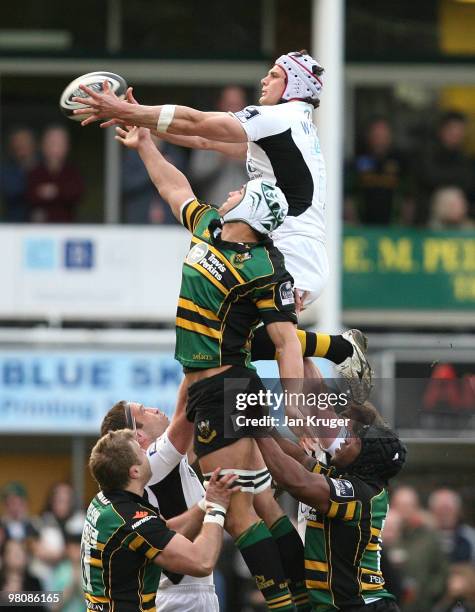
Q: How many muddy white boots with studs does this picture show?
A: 1